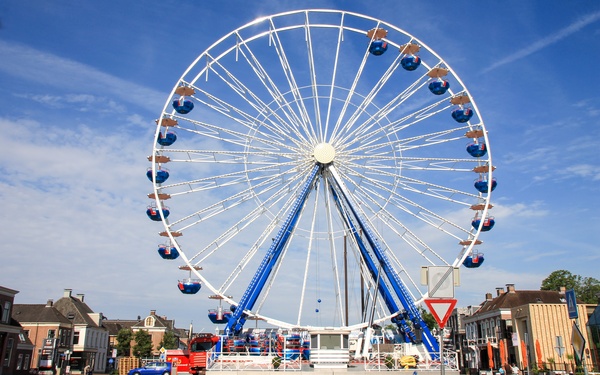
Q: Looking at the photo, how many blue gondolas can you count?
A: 15